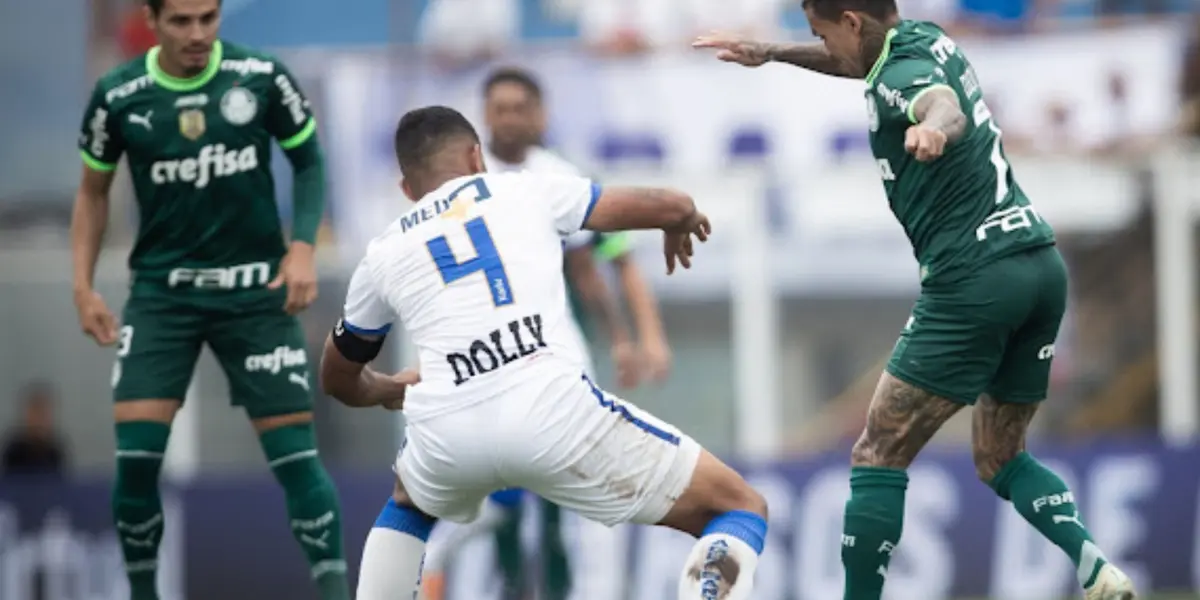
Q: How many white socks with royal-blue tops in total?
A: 2